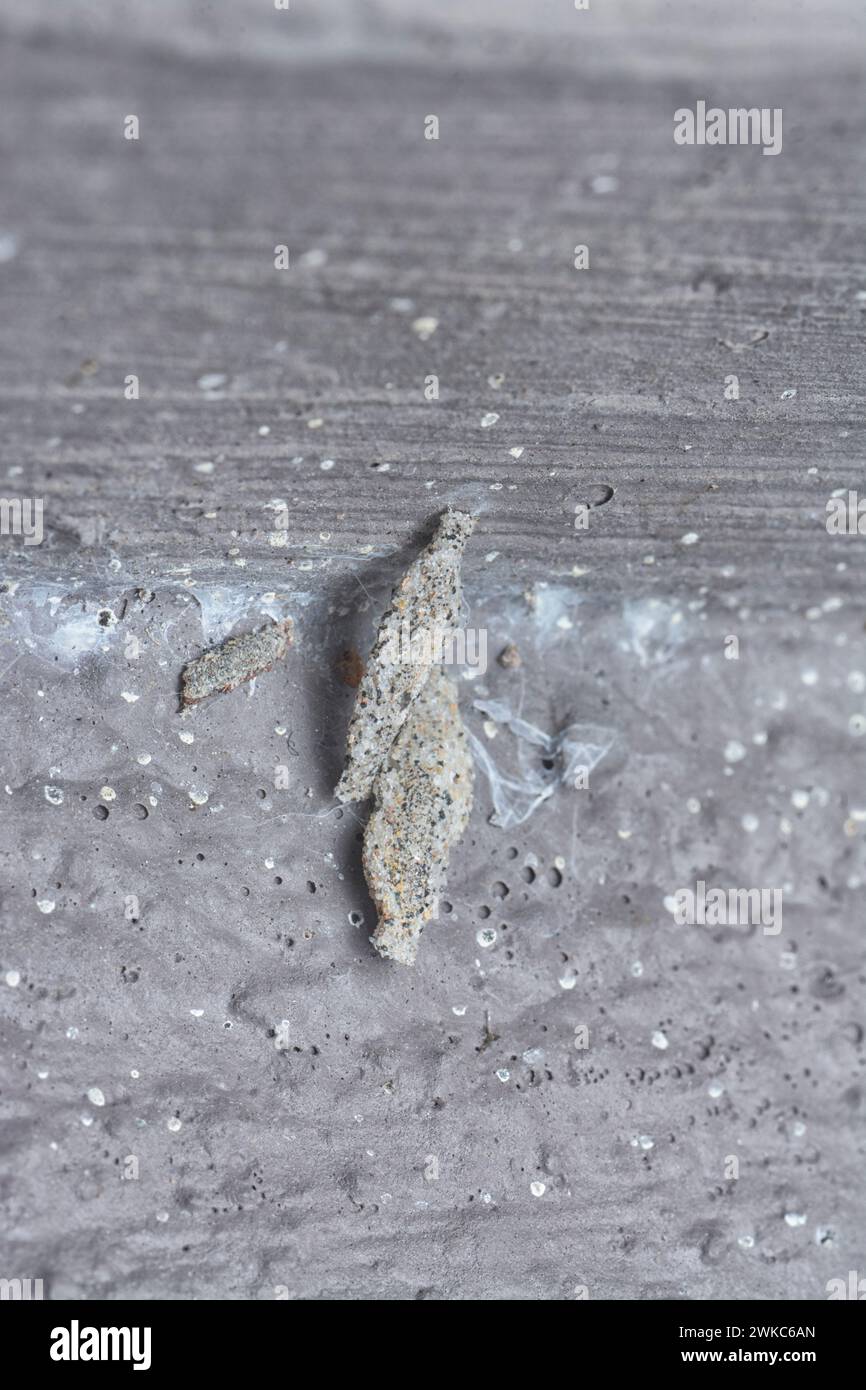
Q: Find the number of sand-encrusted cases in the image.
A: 3